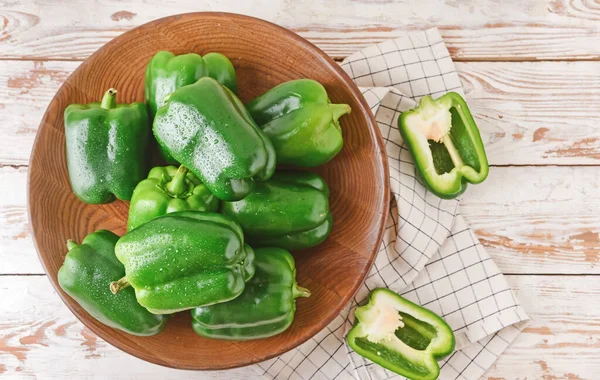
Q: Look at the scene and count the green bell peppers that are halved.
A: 2